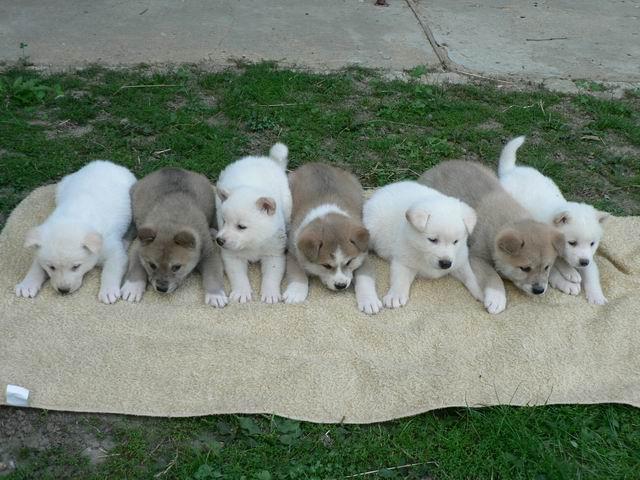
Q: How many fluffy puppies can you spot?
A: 7